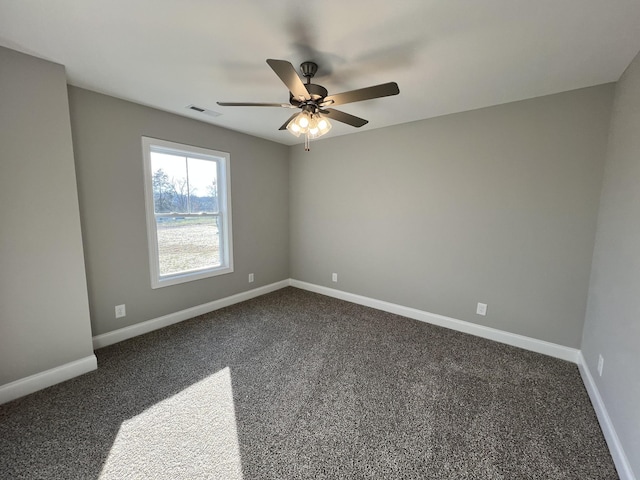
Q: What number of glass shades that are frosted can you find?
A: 4